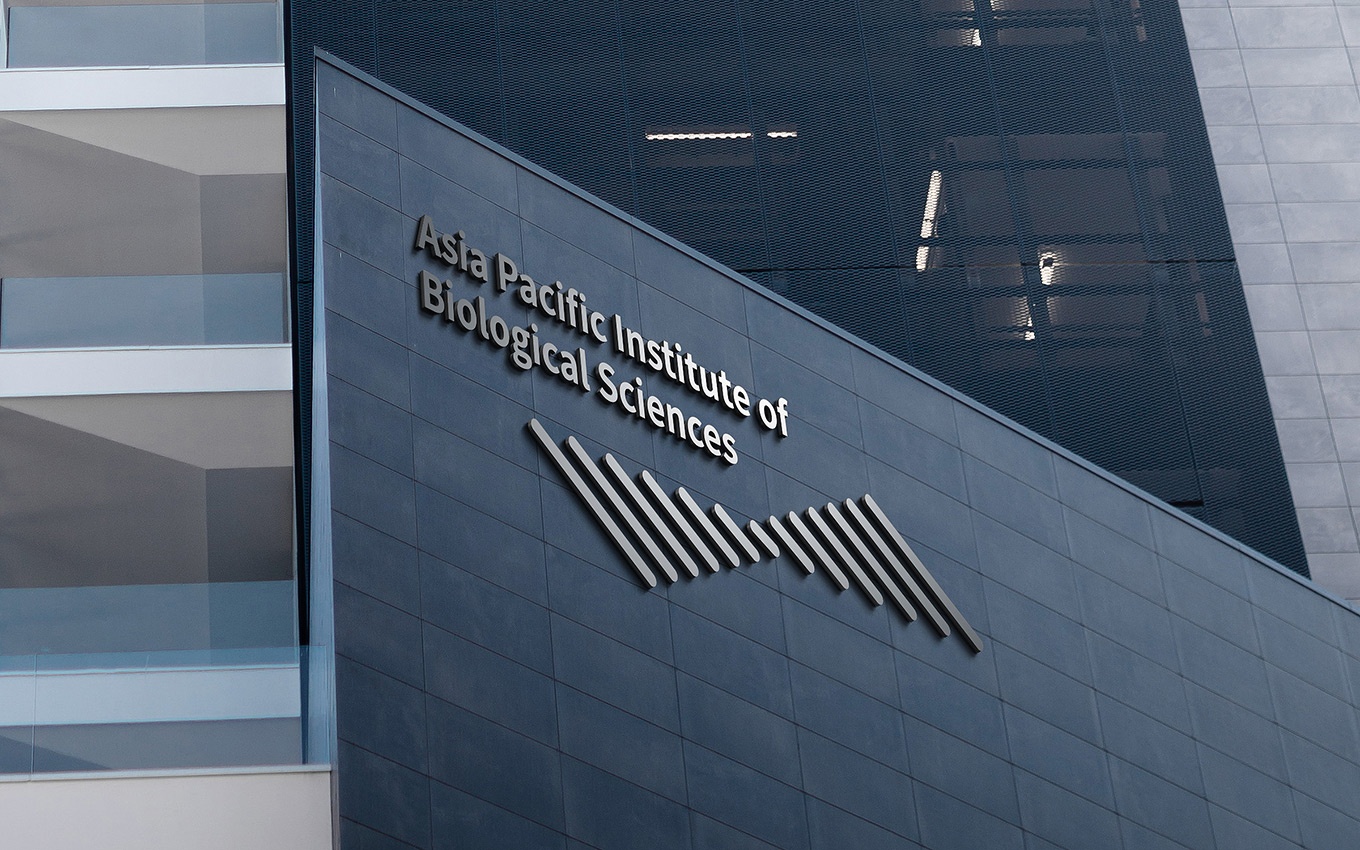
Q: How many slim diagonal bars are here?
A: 13